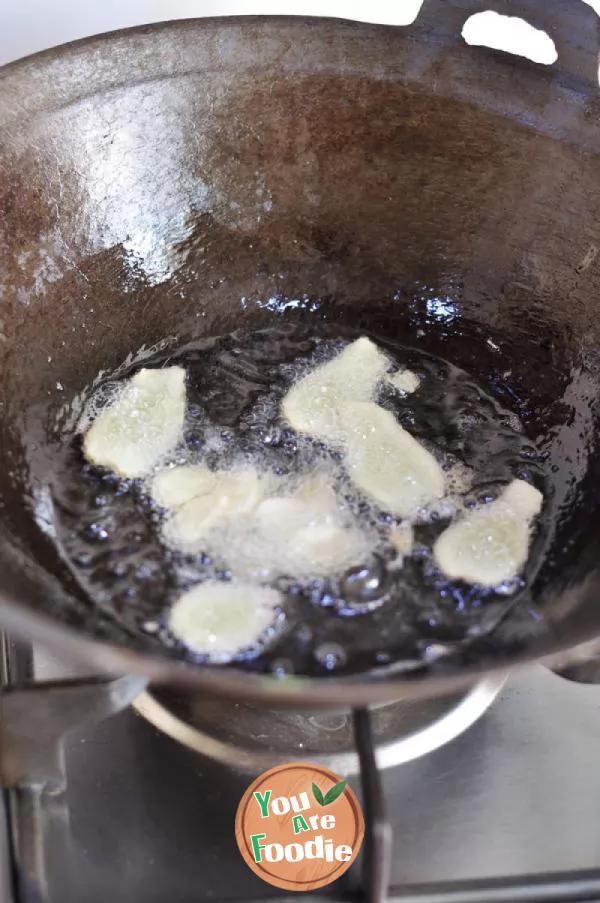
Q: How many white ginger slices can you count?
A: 5